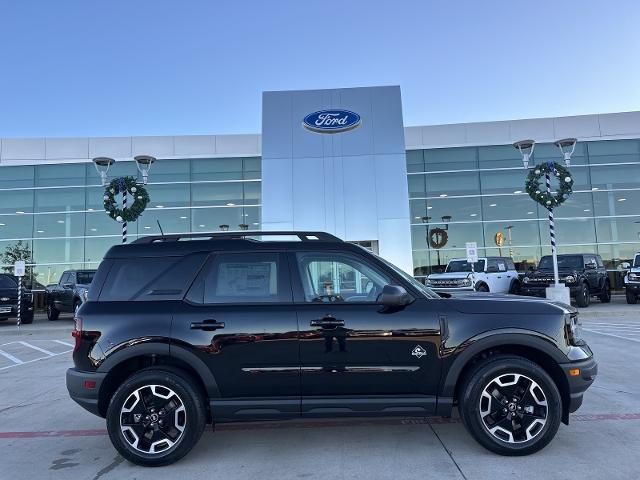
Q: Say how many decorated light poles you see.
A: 2